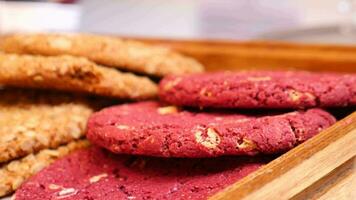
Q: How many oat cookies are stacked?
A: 4